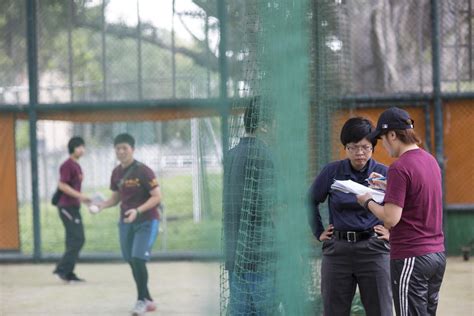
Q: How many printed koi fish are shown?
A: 0